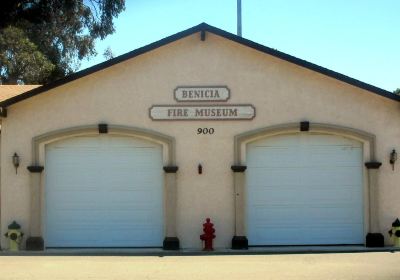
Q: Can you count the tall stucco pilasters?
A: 4